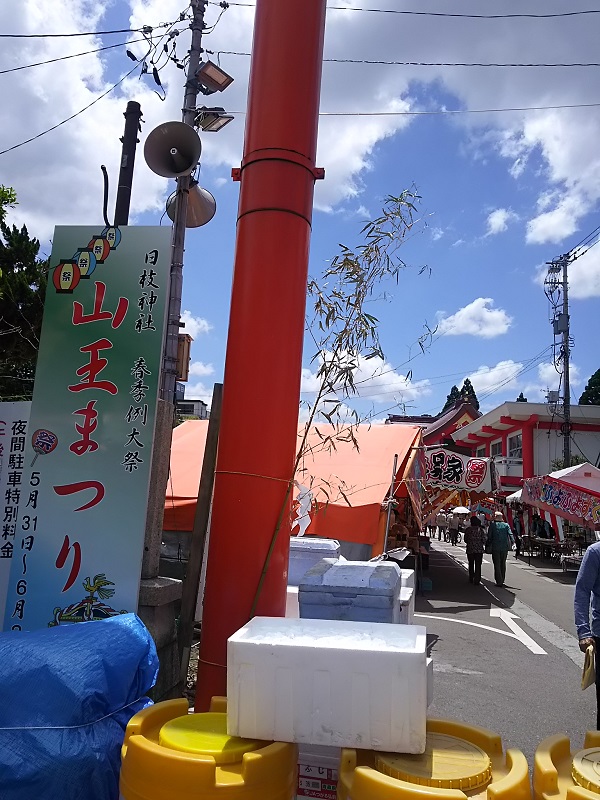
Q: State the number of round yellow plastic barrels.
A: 3